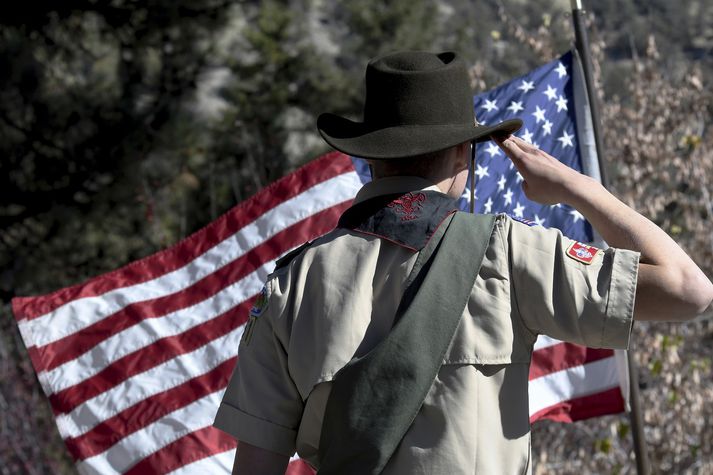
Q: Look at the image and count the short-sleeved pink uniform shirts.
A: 0